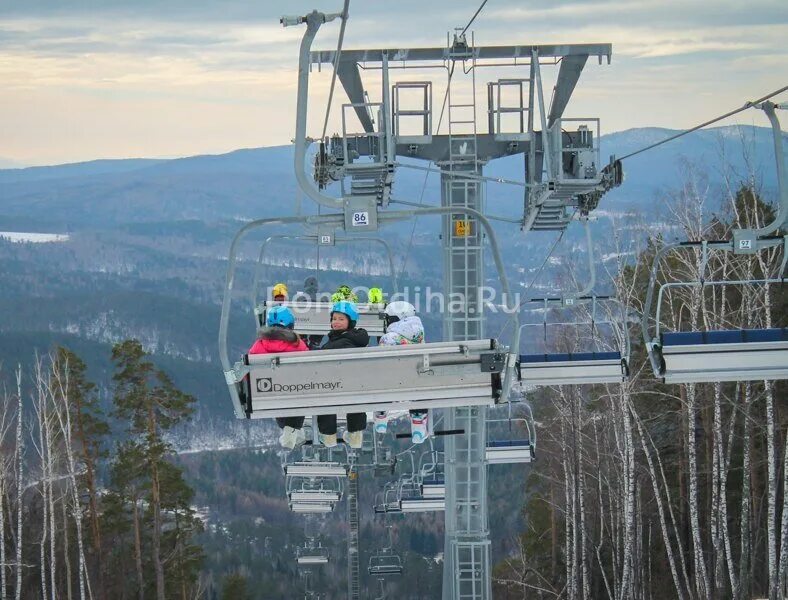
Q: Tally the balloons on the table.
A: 0